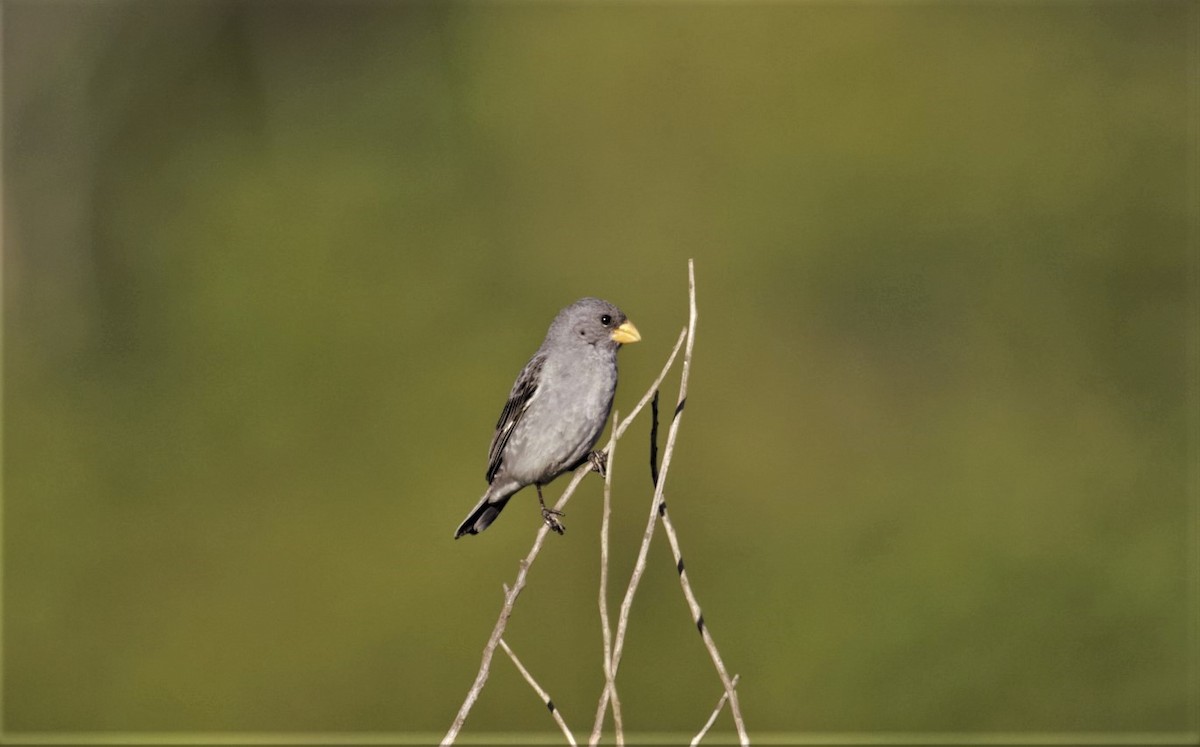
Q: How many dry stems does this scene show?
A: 6